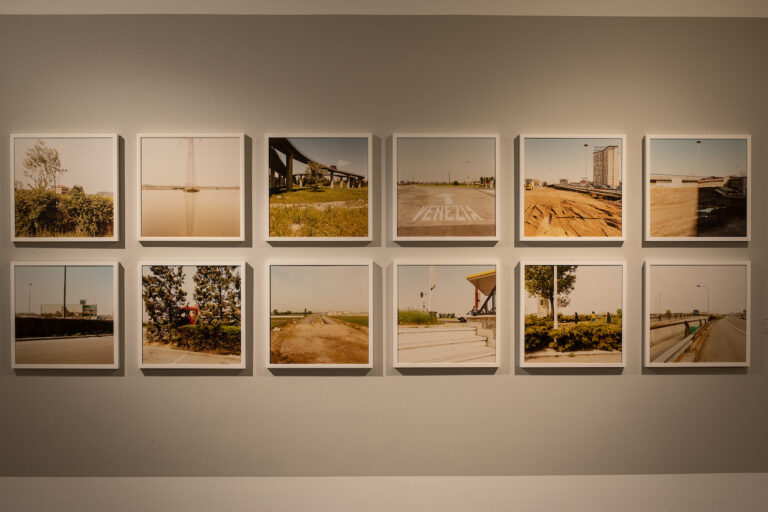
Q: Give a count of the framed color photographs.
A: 12